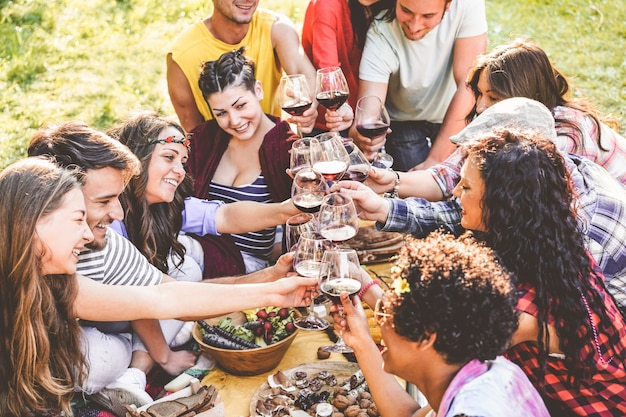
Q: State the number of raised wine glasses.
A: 11